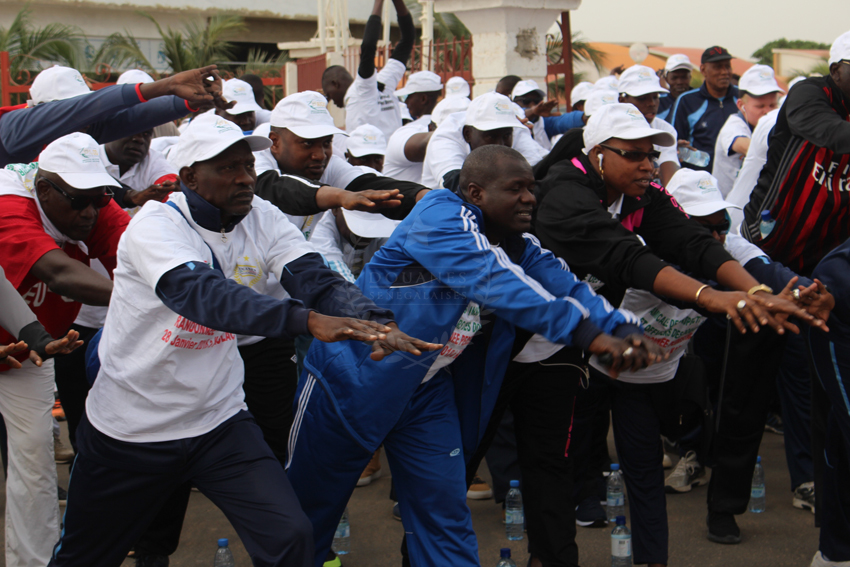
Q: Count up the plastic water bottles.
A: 9